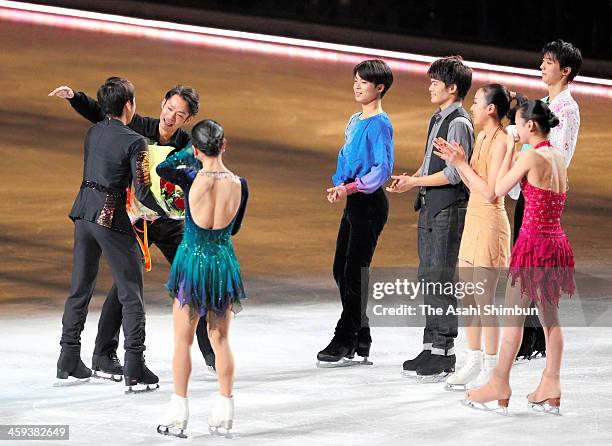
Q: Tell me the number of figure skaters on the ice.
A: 8